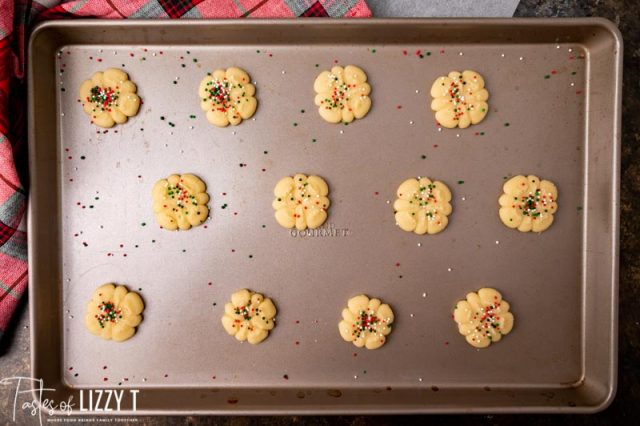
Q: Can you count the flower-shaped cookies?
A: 12